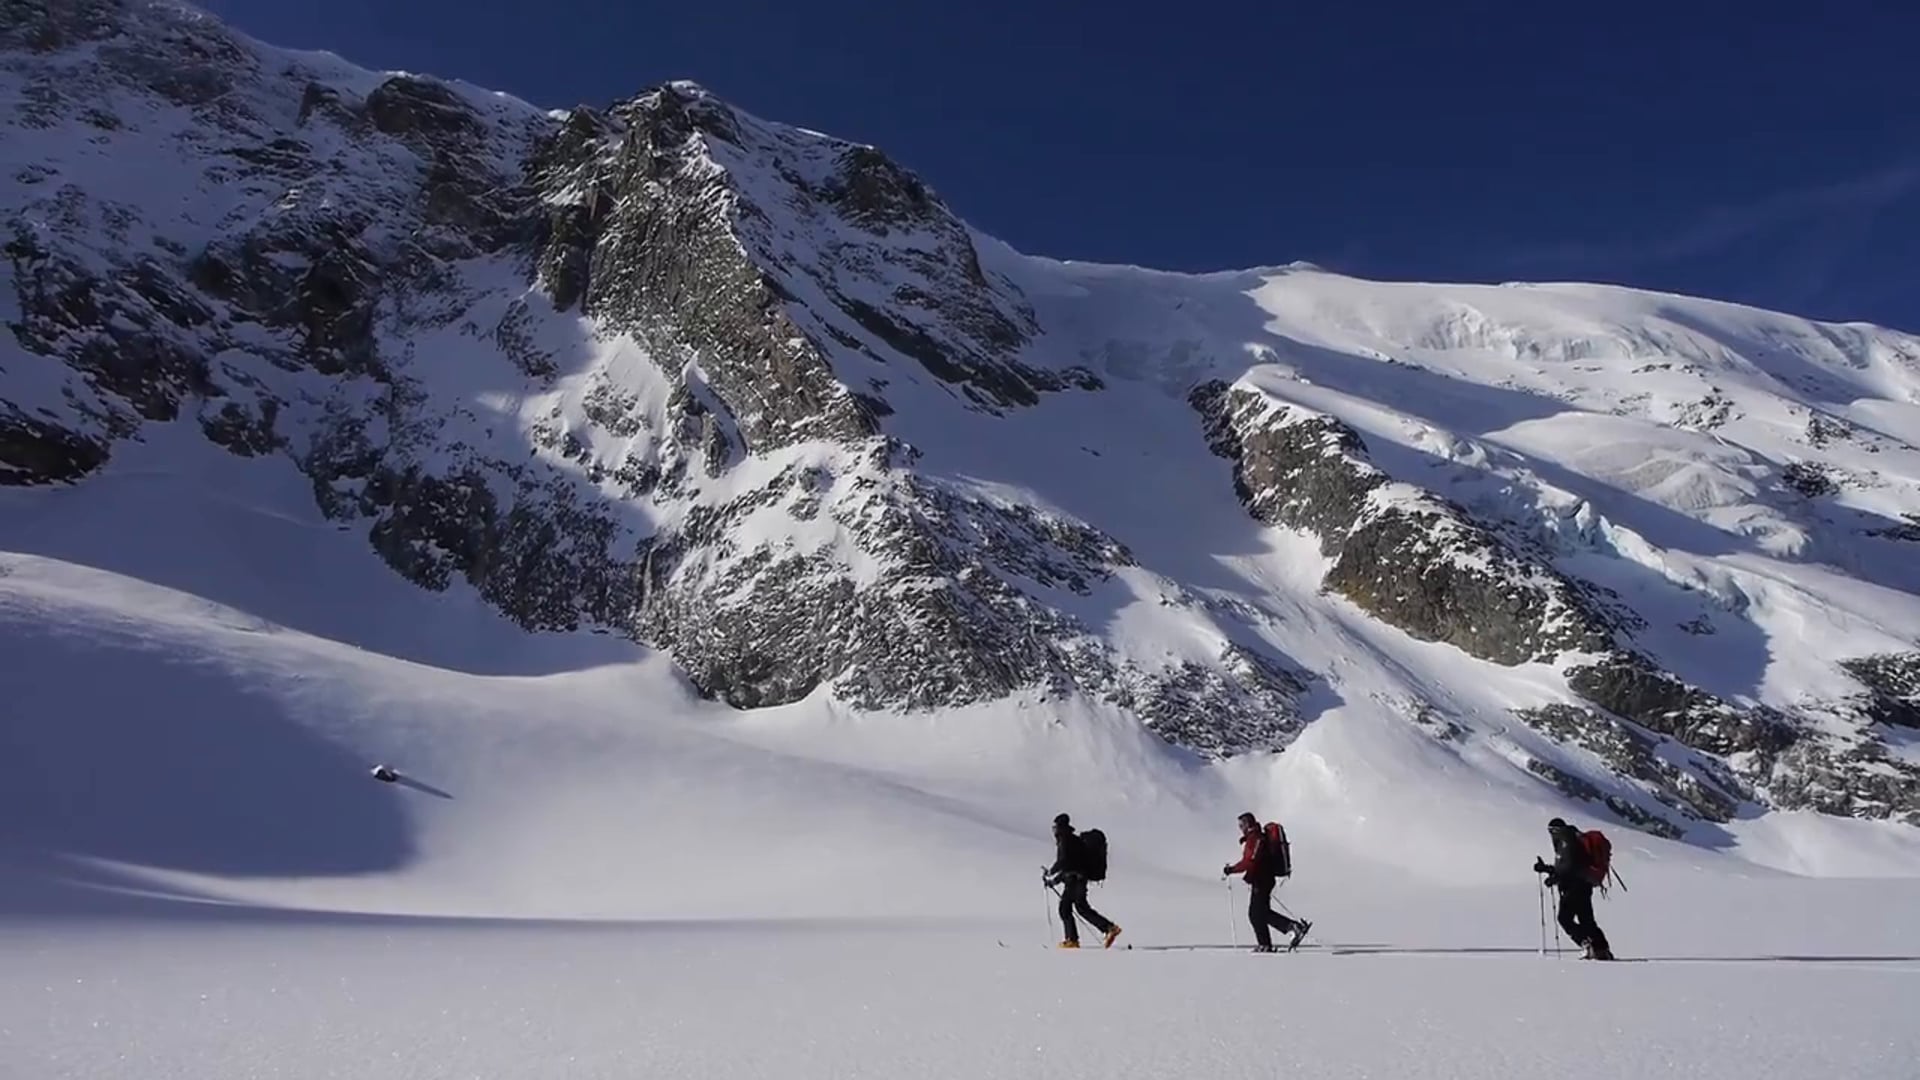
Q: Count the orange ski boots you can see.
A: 2